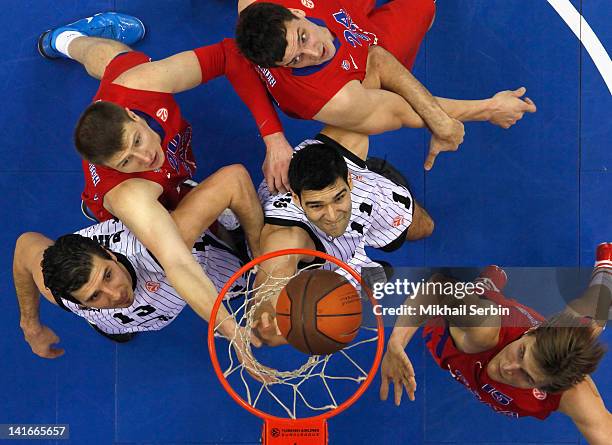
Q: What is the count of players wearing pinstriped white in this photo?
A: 2